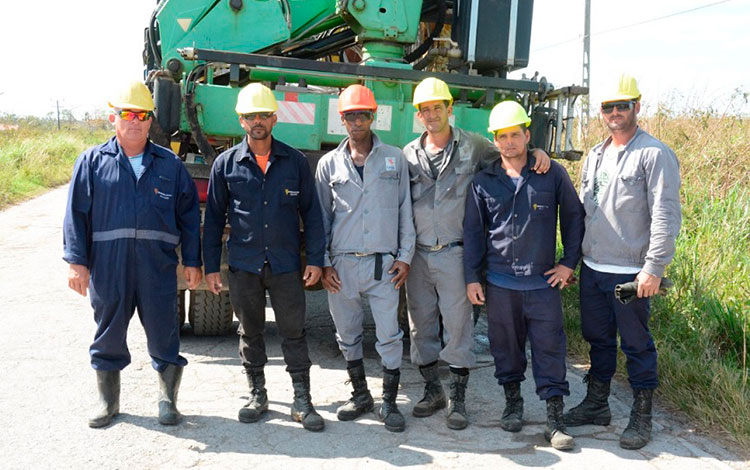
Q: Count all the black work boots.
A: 10